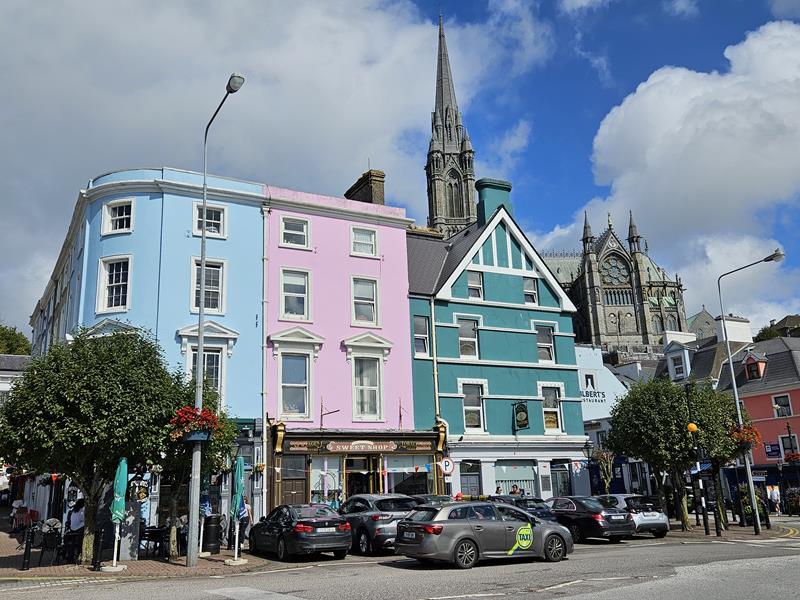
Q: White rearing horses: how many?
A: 0